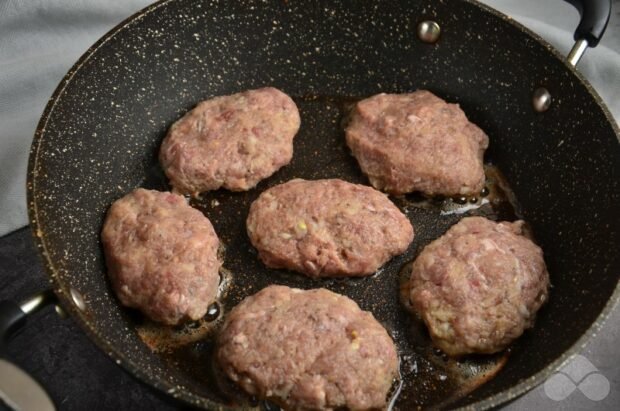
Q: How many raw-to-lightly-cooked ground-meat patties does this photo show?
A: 6